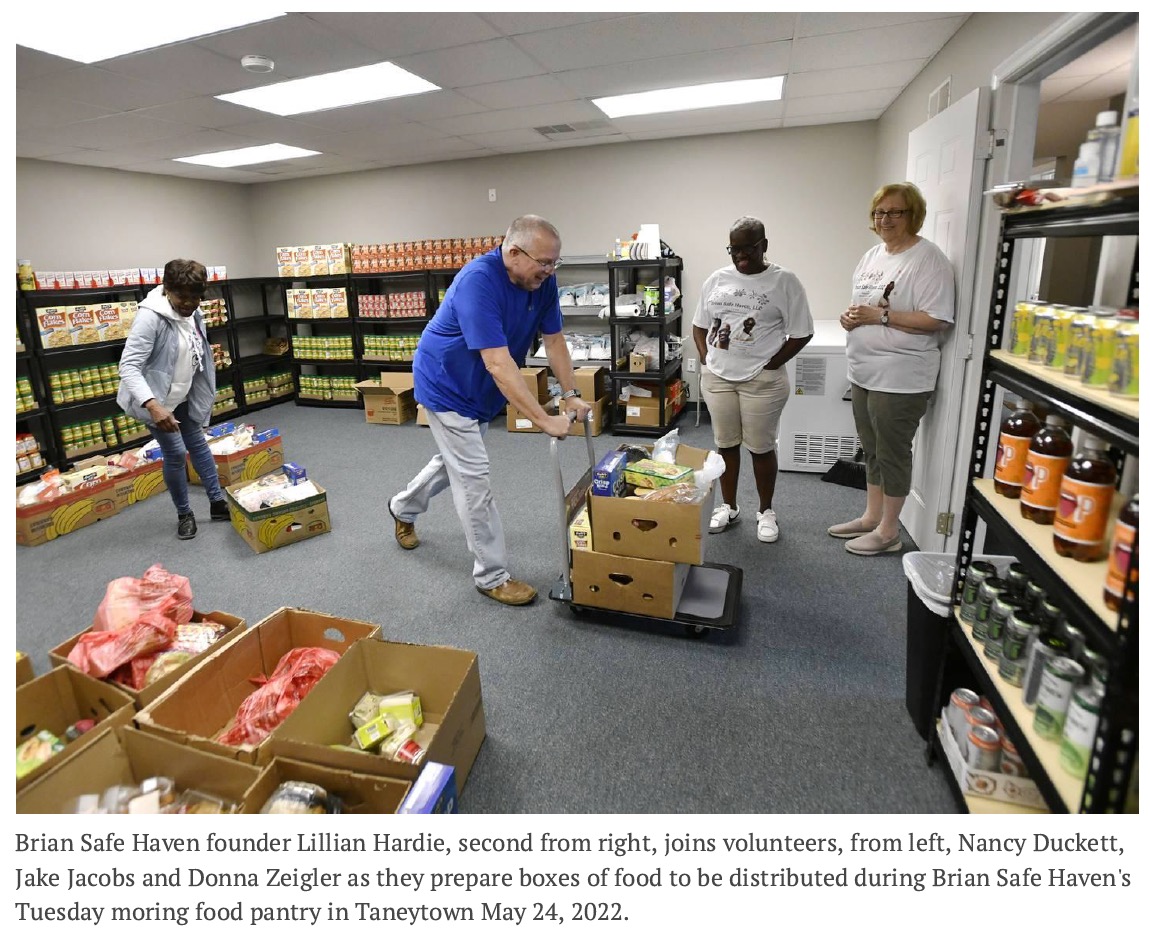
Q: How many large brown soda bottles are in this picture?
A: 4